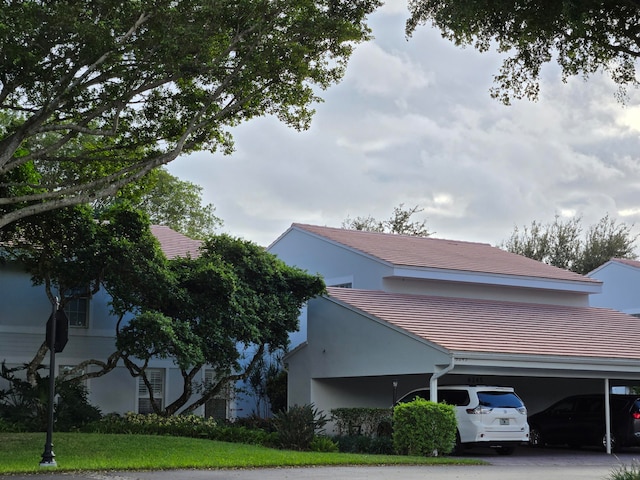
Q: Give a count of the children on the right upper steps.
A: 0